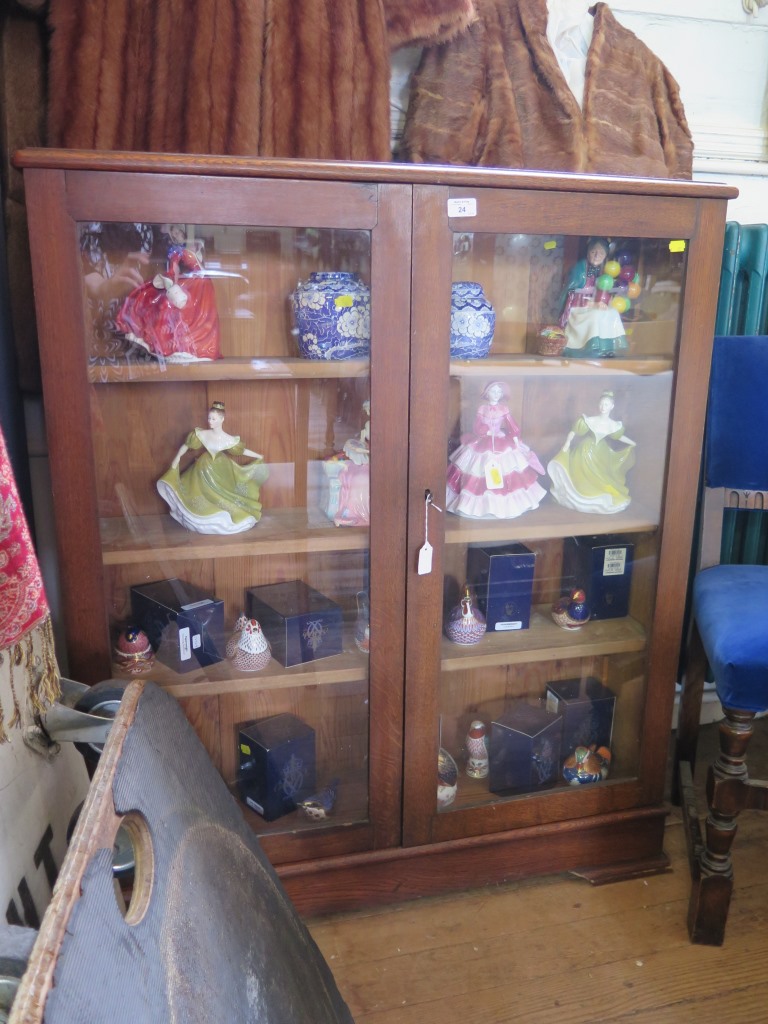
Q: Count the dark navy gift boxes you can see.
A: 7